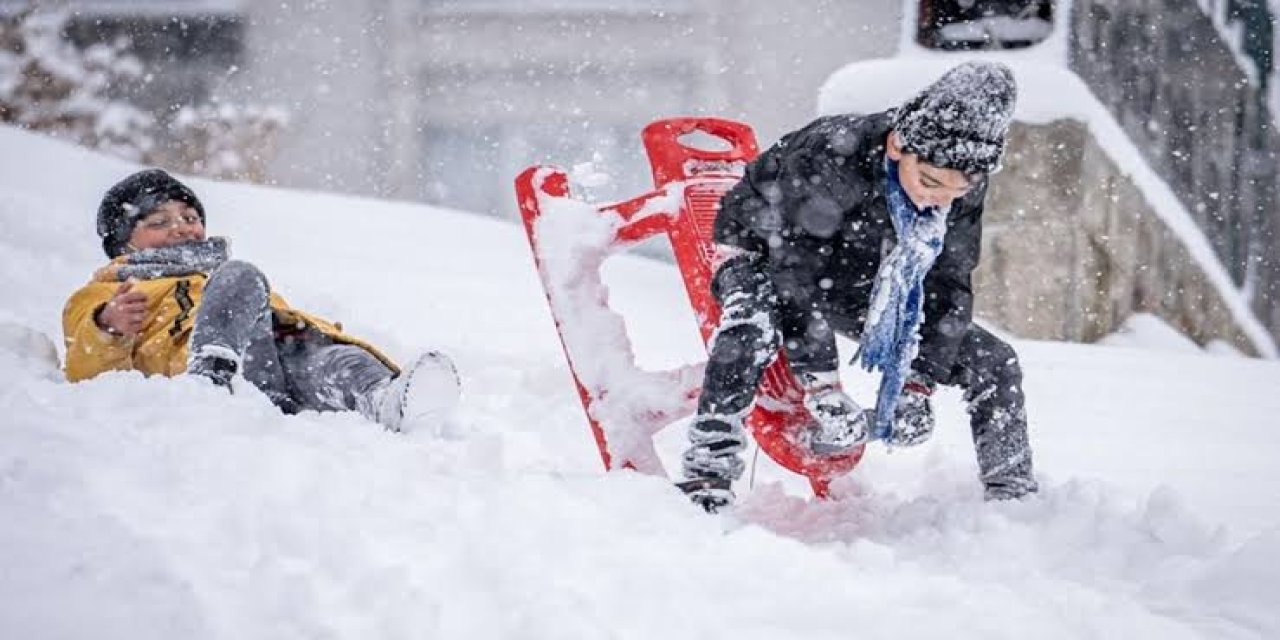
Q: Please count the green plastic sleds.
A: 0